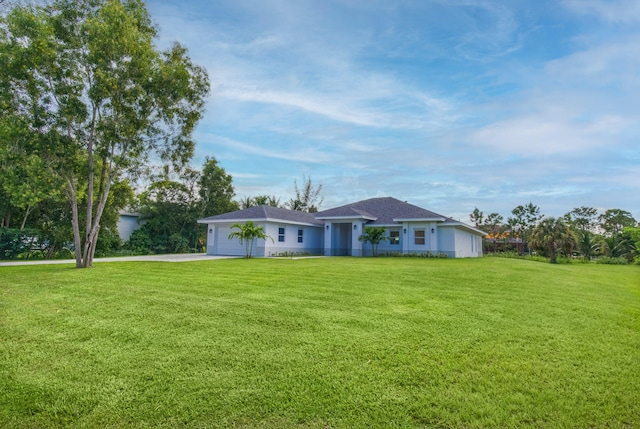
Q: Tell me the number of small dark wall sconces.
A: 5